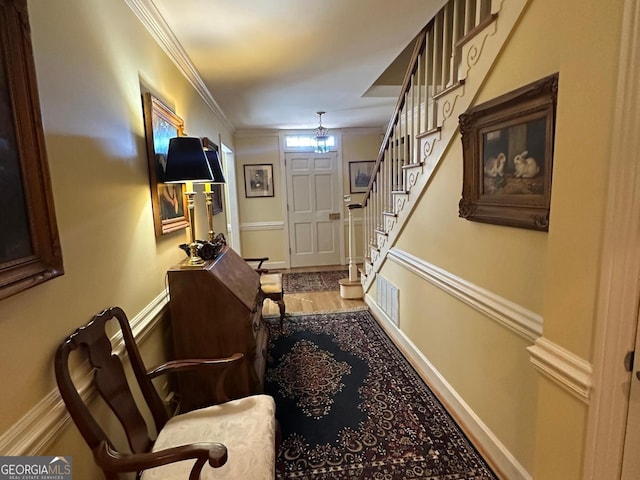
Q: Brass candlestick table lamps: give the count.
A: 2